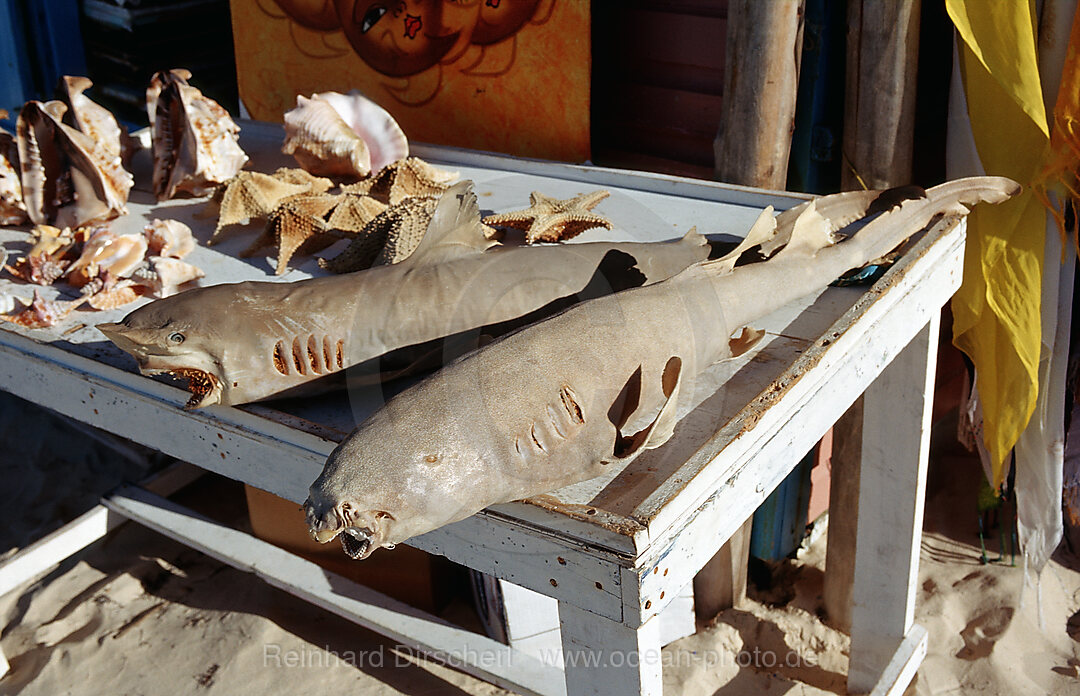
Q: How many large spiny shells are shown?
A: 5